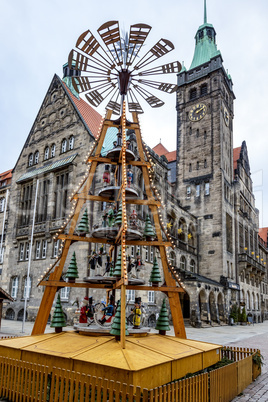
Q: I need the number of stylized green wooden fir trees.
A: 9